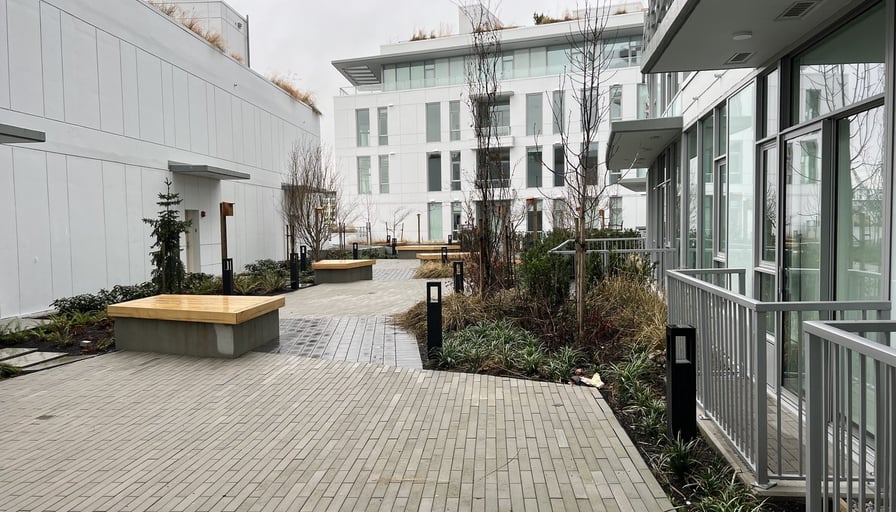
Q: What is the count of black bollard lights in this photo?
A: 11